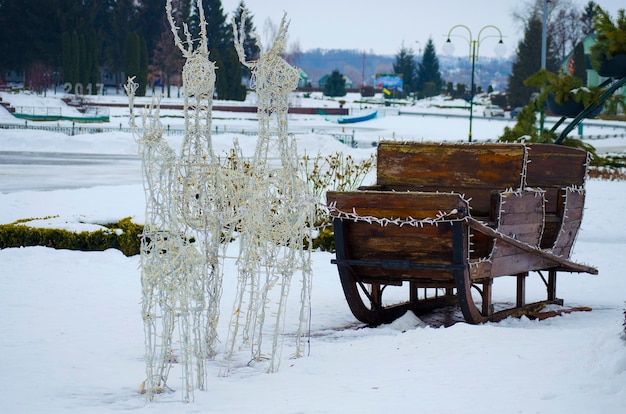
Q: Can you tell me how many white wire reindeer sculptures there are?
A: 3